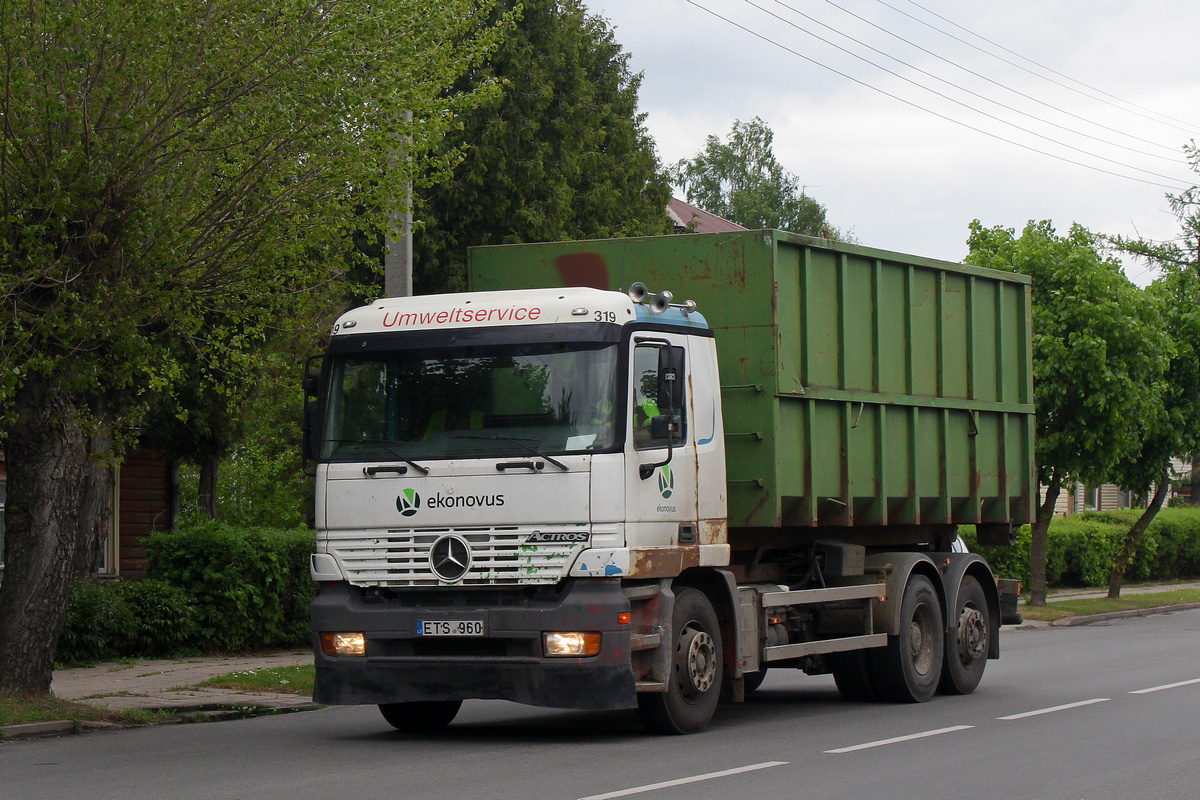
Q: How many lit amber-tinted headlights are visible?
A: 2